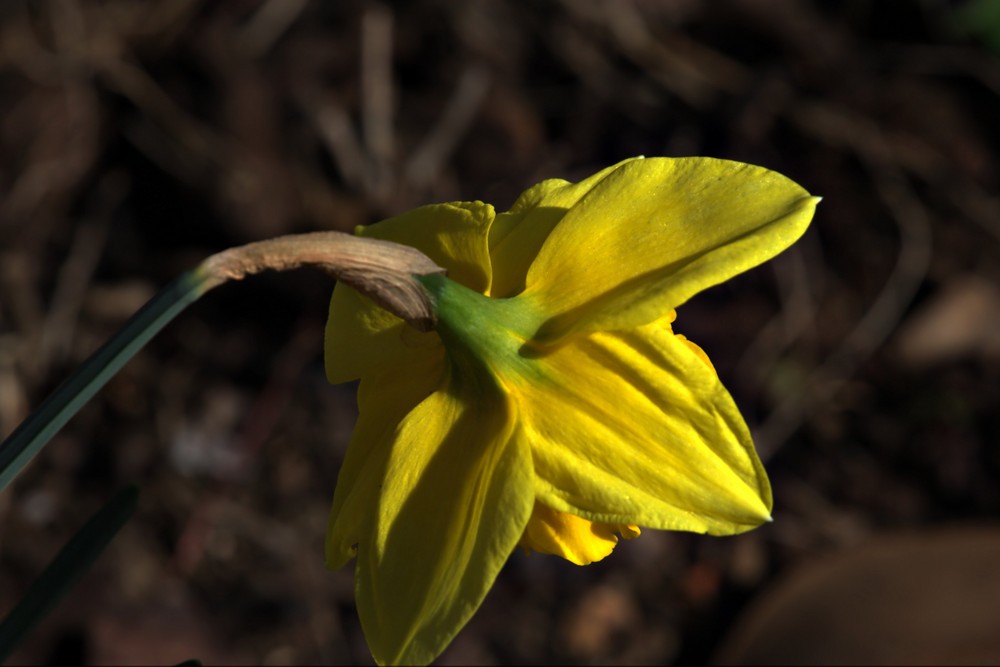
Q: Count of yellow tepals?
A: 6